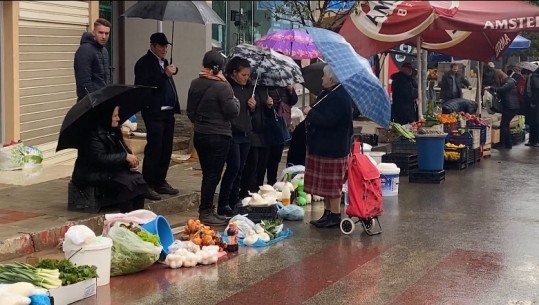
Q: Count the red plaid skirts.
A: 1